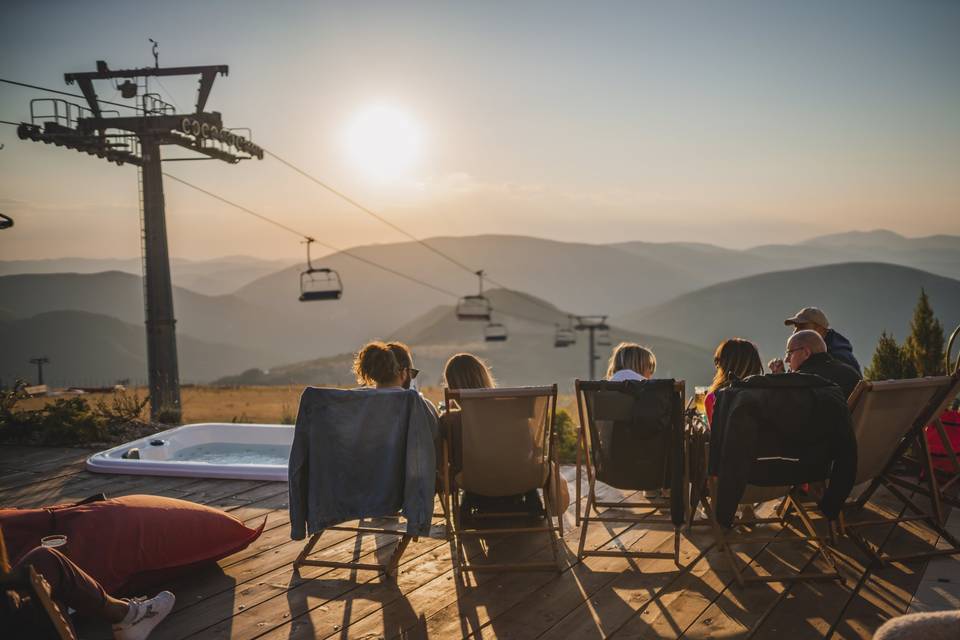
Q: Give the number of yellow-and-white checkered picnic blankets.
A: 0